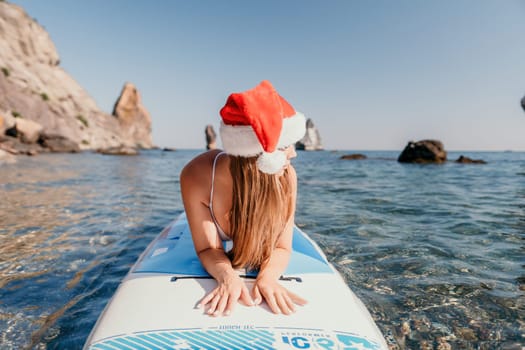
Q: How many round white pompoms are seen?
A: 1